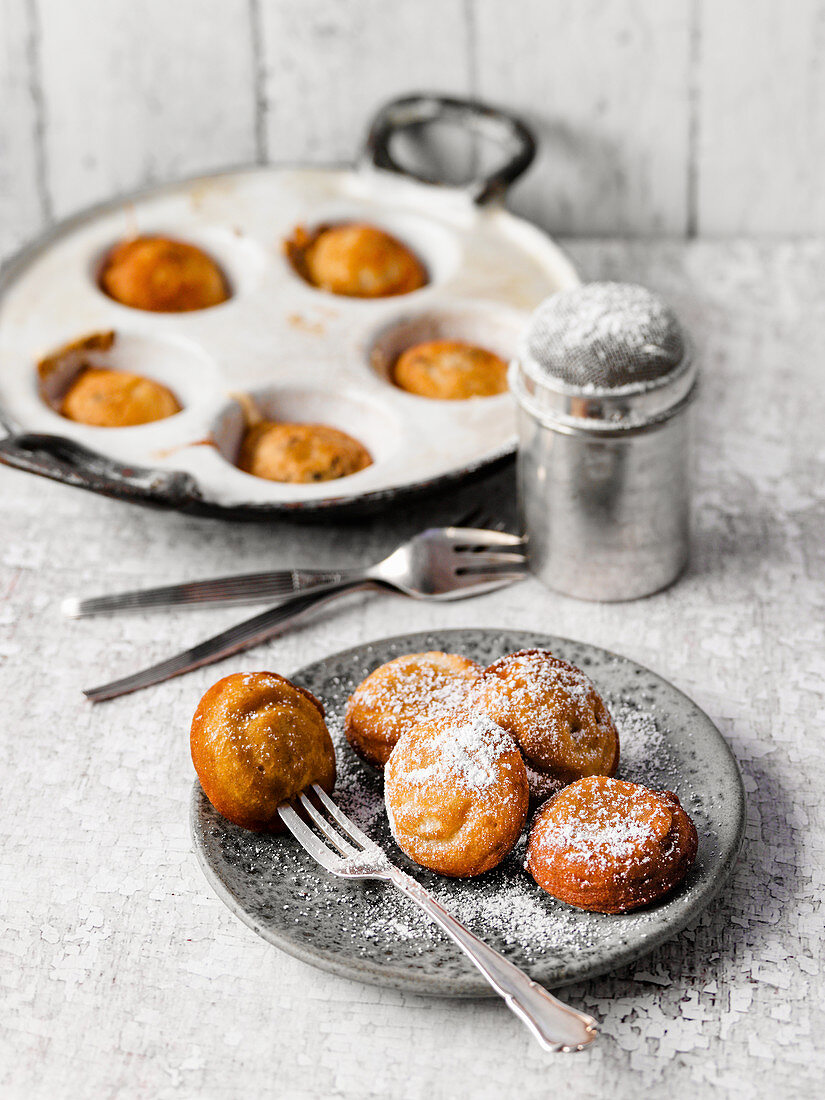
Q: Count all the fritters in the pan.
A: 5